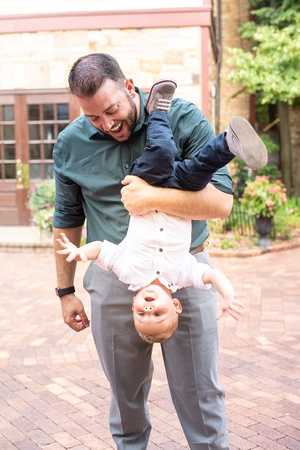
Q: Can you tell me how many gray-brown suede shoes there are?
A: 2